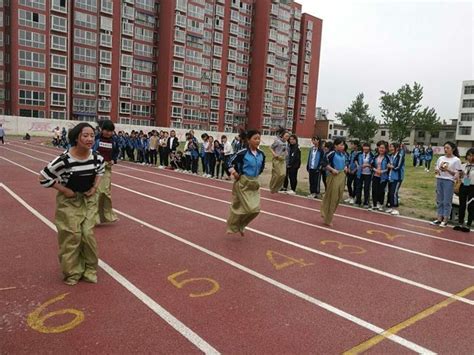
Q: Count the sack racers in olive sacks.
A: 5